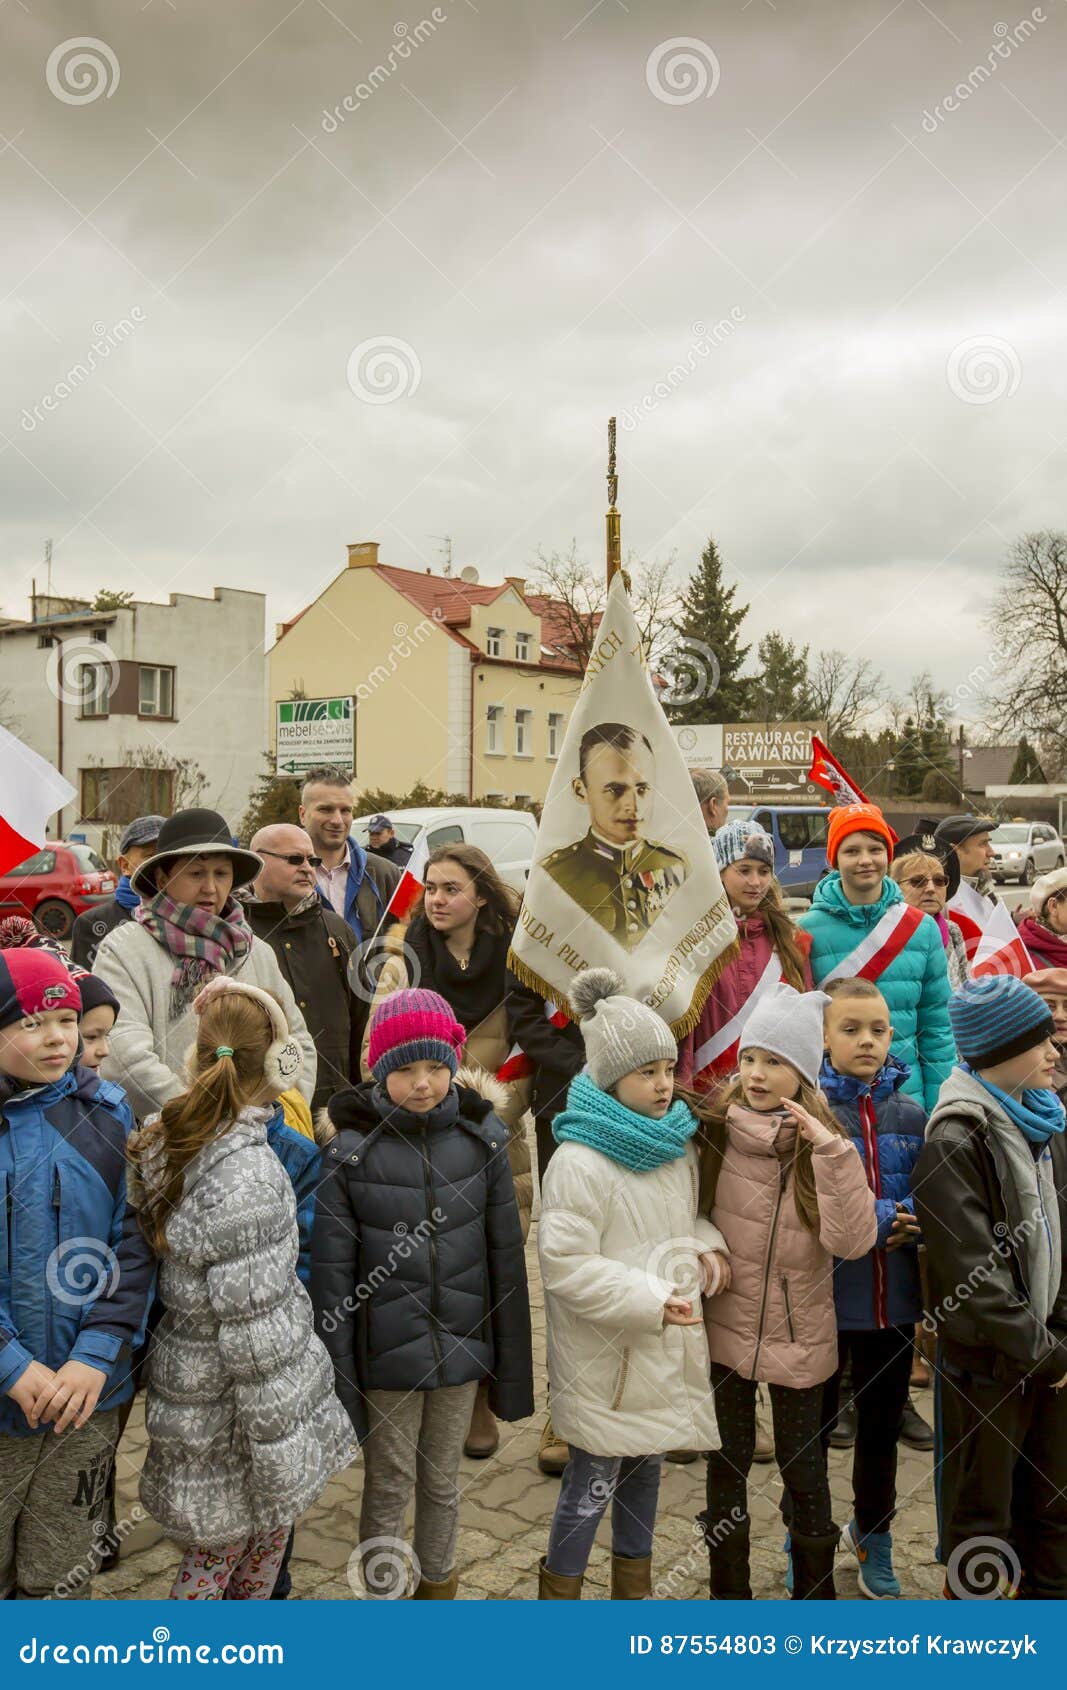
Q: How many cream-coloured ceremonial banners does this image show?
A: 1